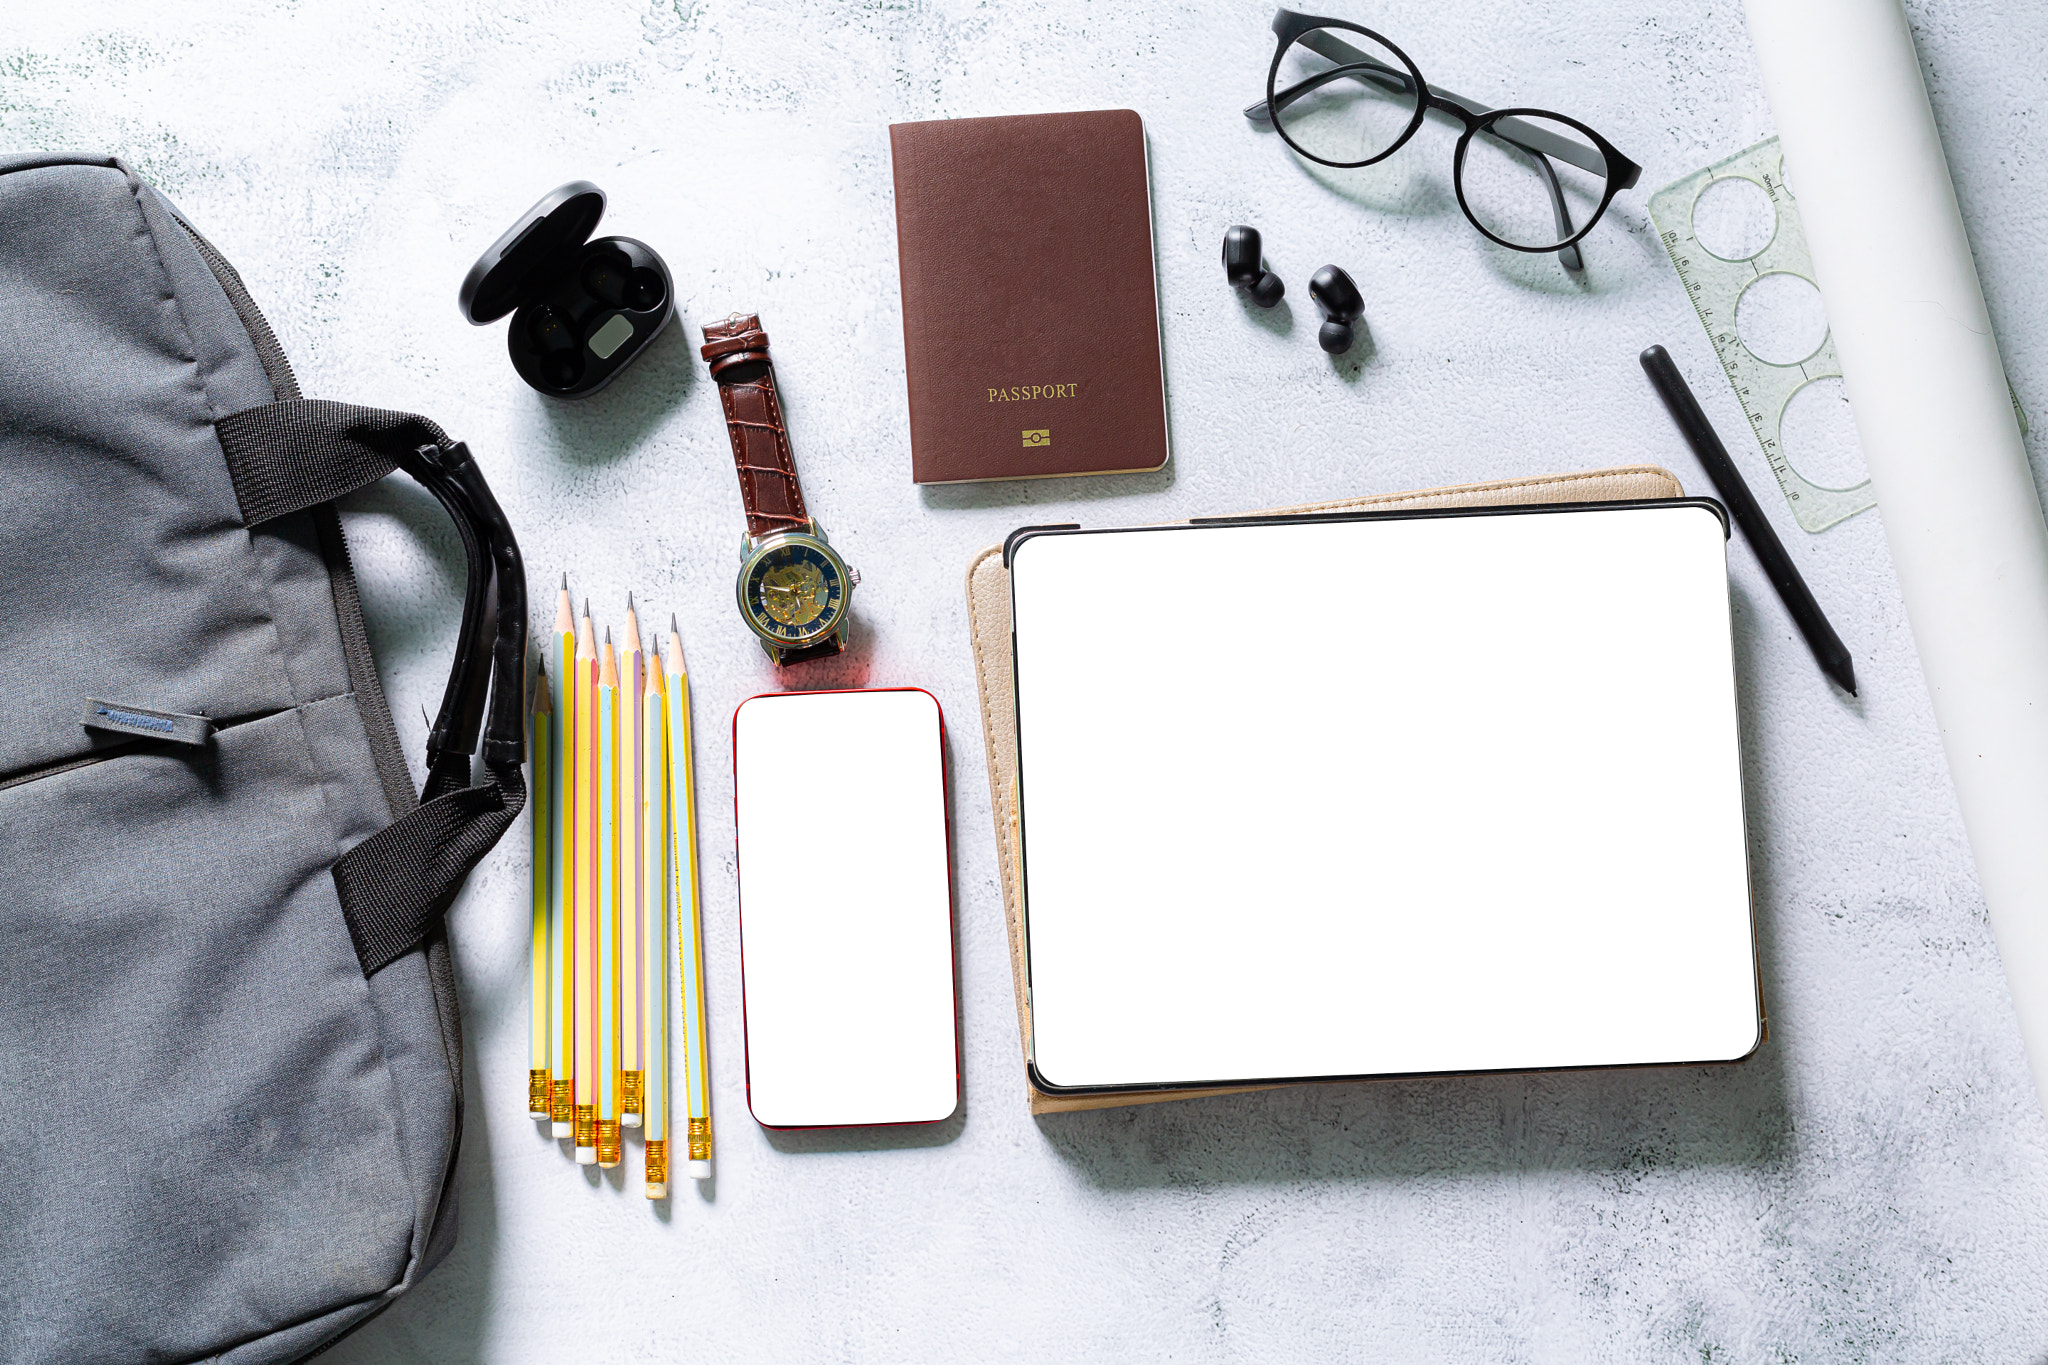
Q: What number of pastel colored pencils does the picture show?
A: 7